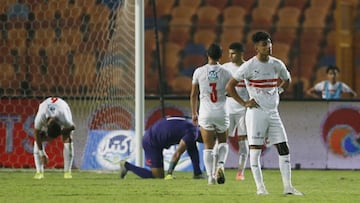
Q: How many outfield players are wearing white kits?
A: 4